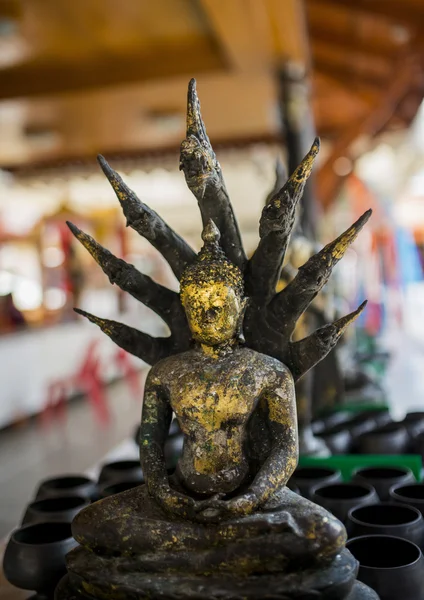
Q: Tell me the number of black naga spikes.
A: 7